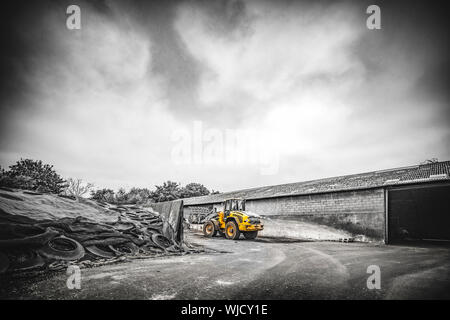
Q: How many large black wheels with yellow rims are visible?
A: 2